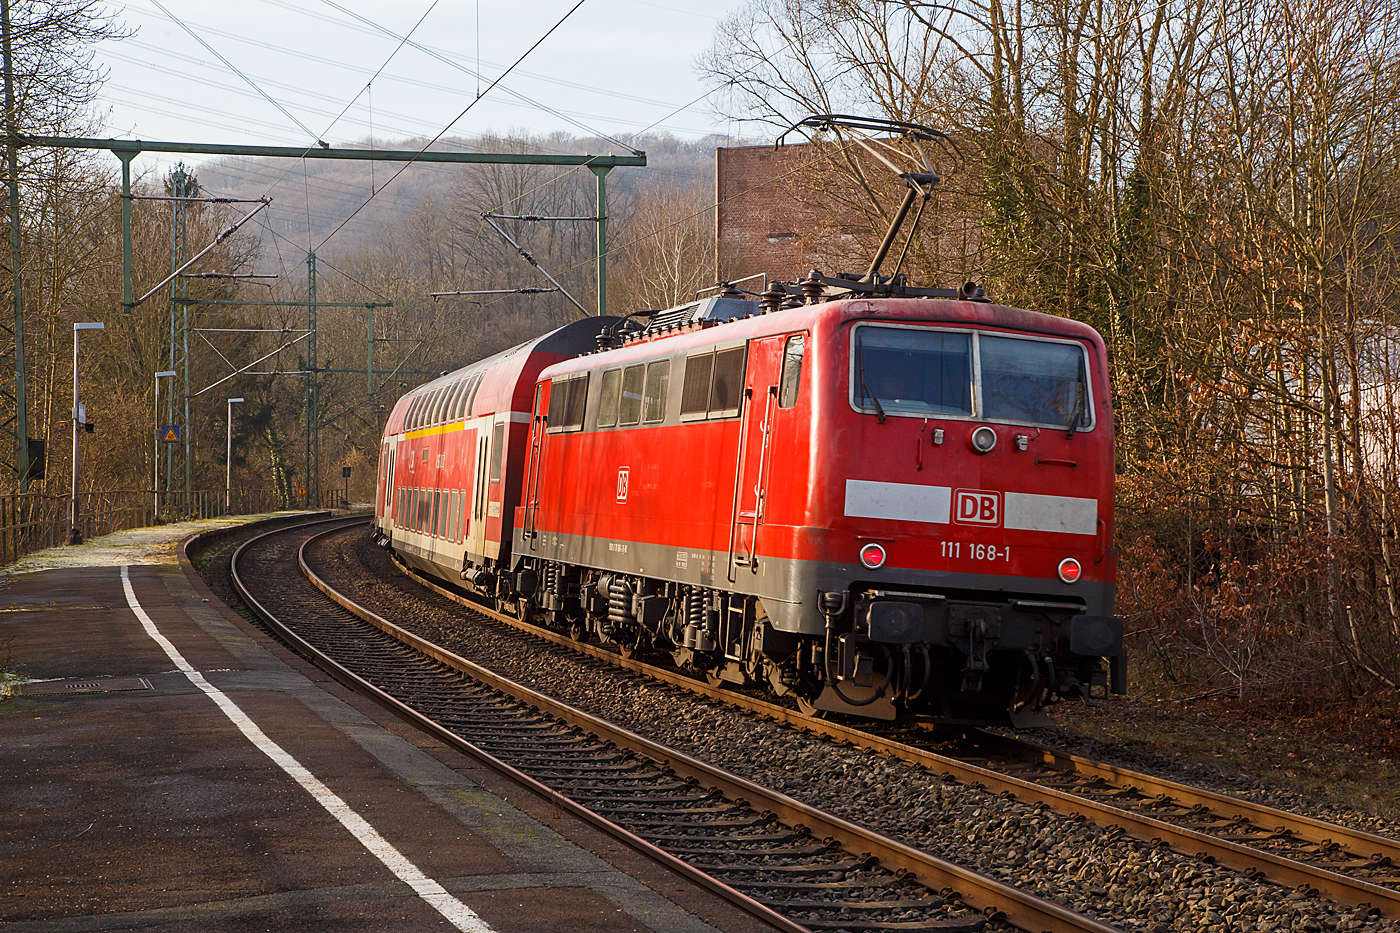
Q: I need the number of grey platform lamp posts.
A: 3